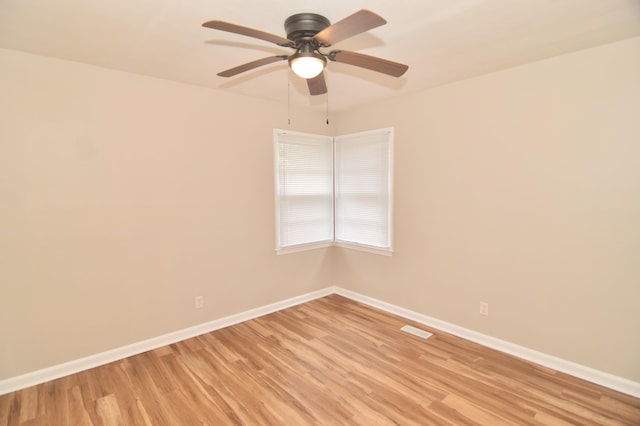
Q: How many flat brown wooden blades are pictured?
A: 5